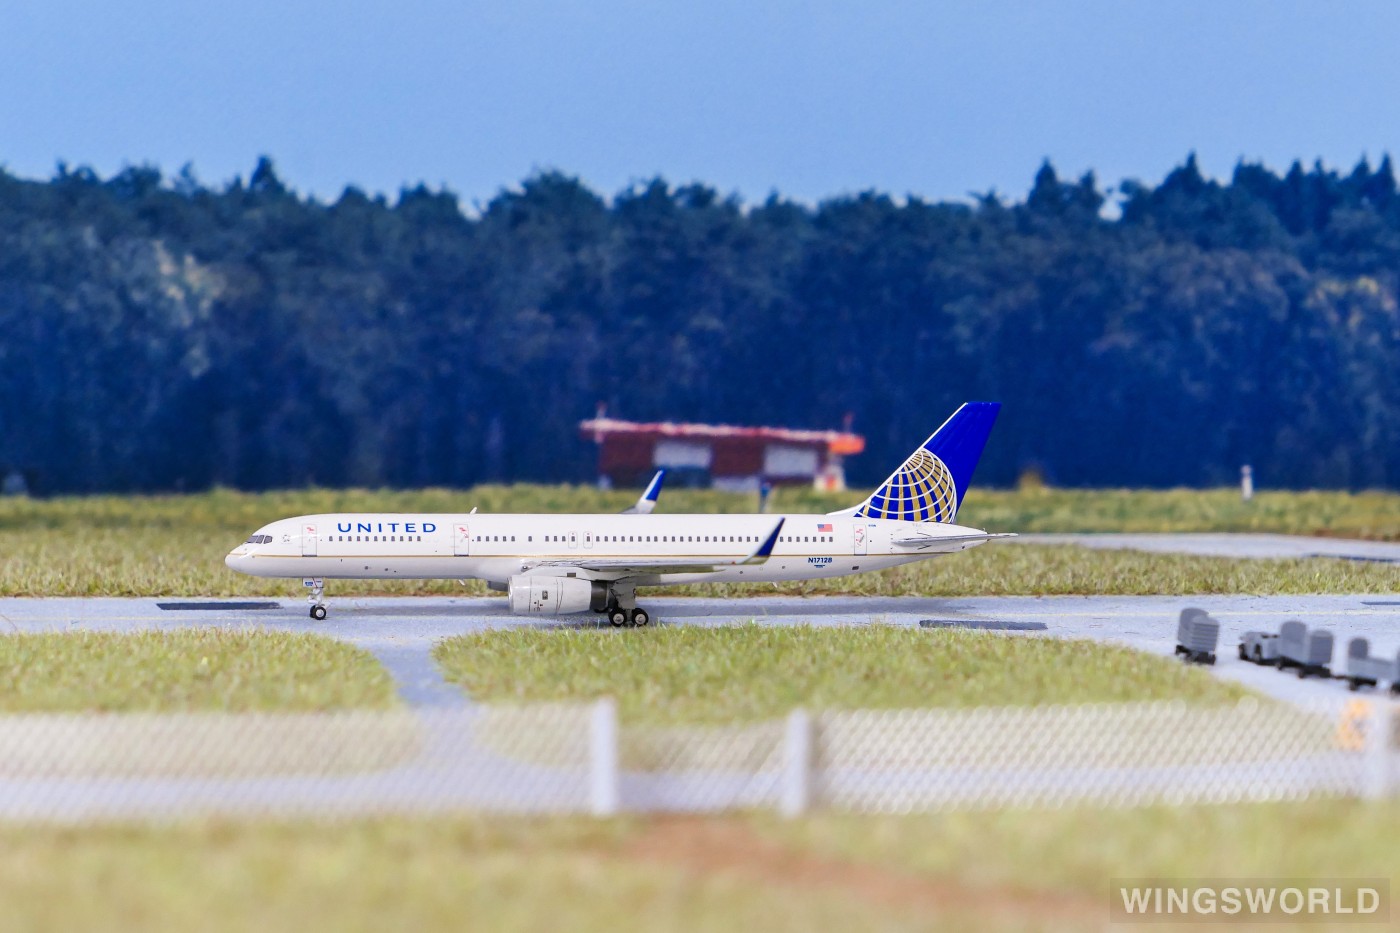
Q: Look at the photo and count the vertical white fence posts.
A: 3